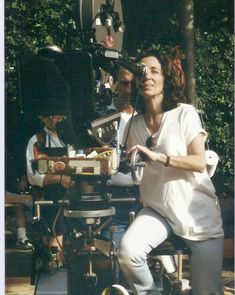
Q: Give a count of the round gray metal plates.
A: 1